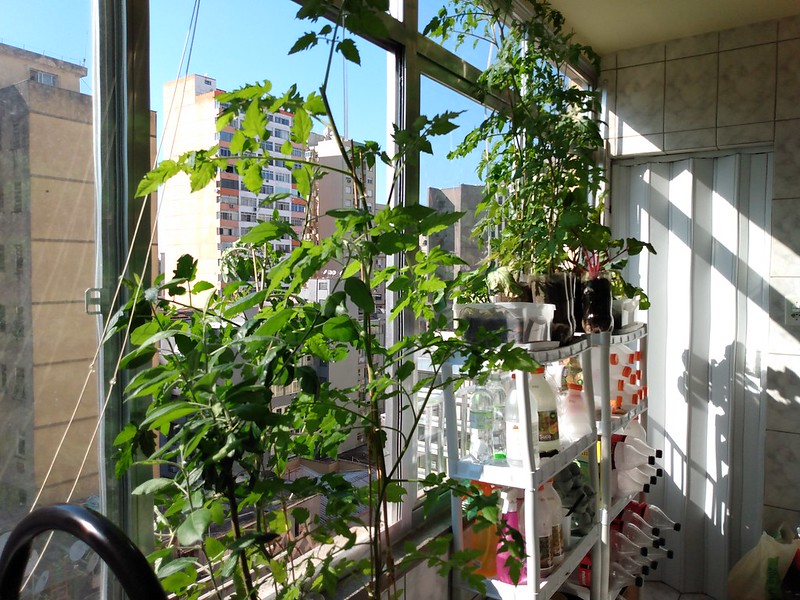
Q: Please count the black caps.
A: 14